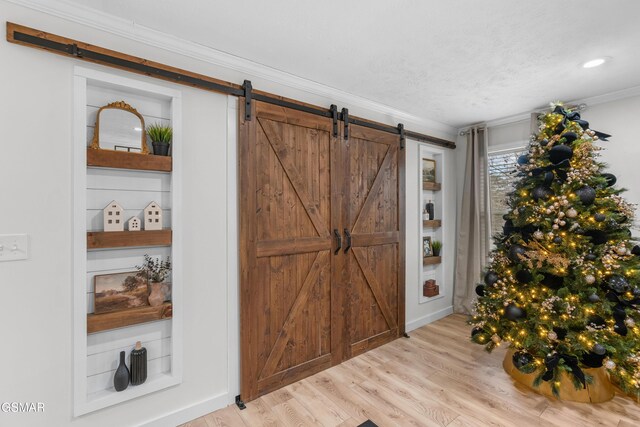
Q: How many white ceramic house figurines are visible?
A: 3